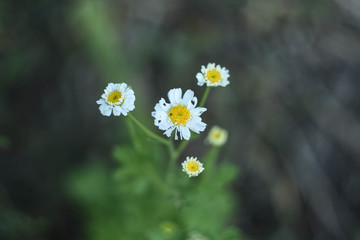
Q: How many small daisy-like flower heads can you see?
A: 5